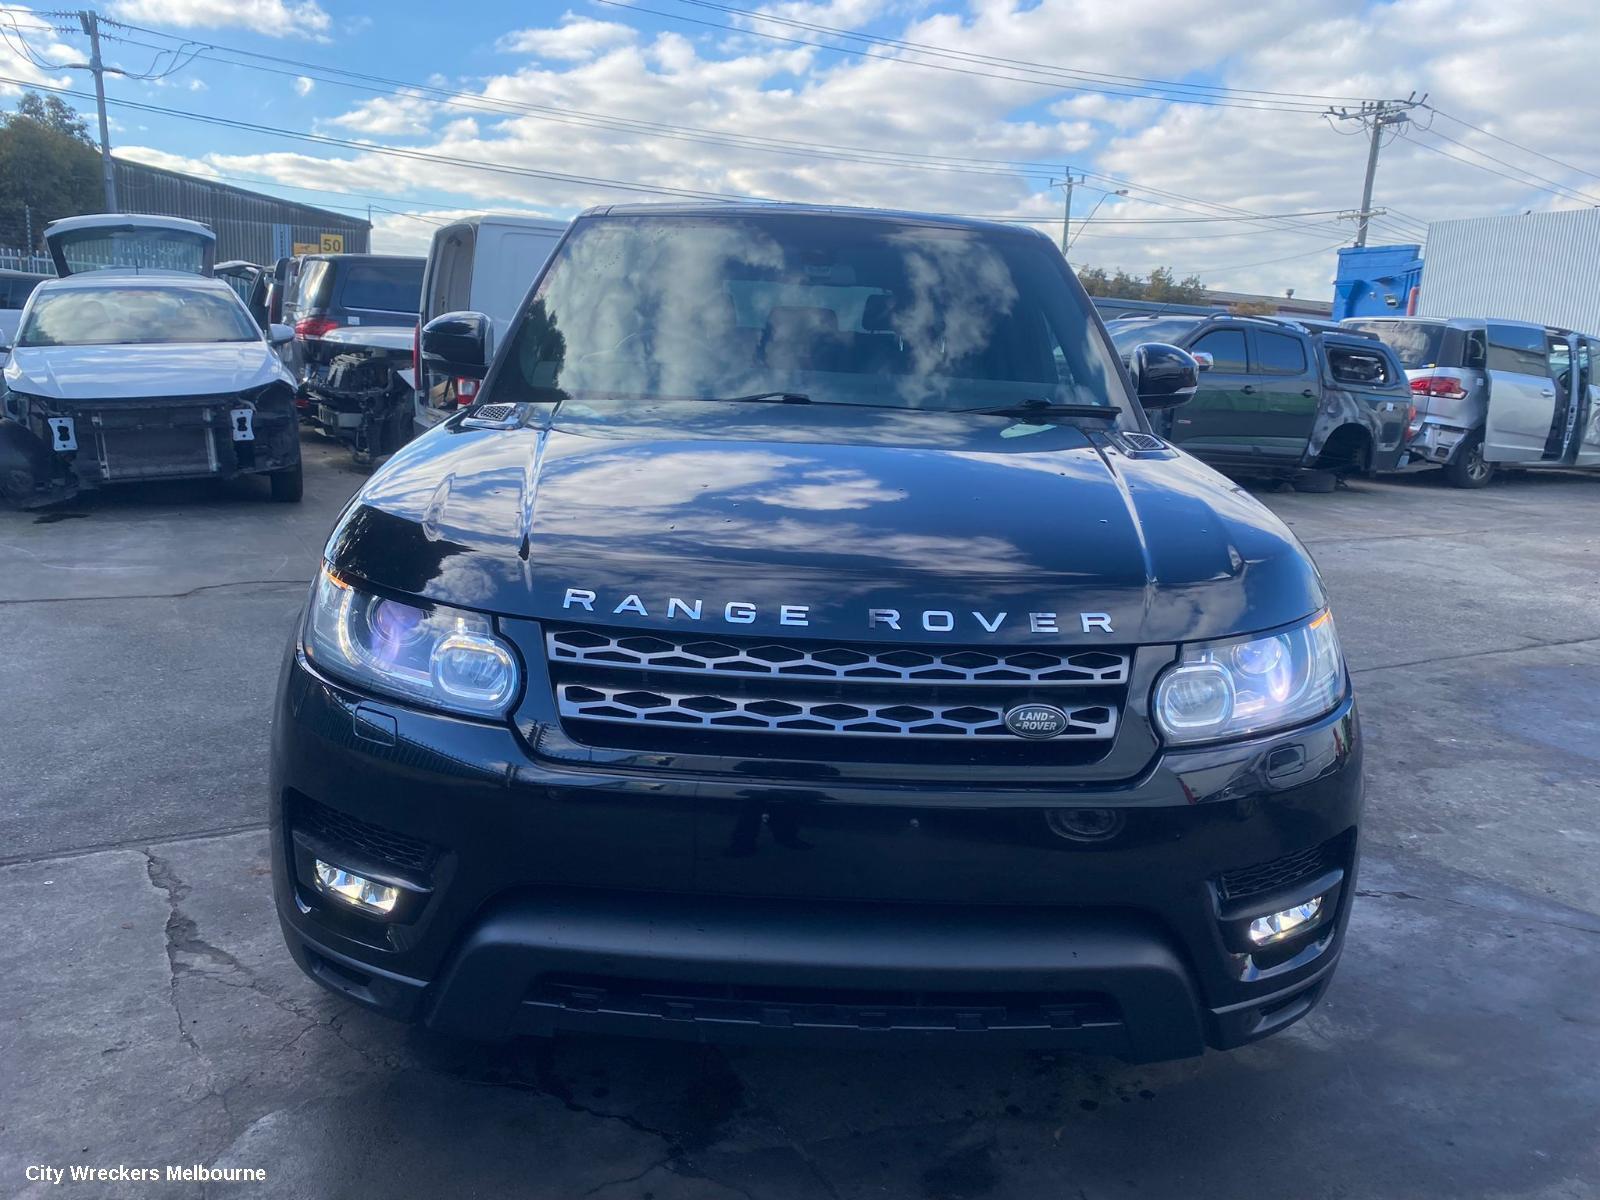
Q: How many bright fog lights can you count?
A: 2